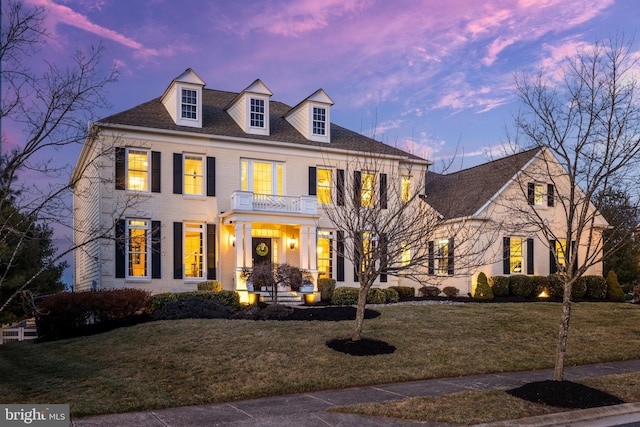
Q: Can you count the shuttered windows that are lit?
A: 12